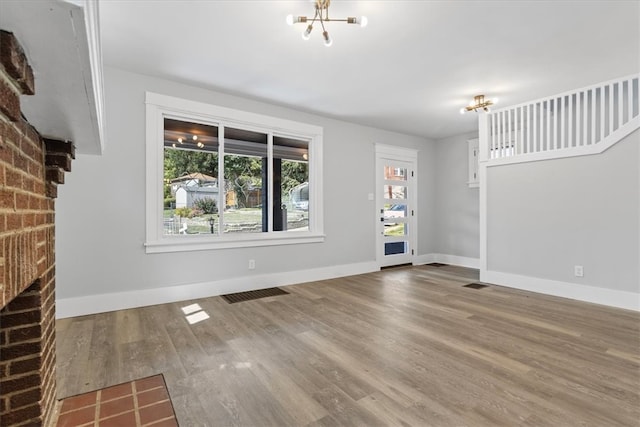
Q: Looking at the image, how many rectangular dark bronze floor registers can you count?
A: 3